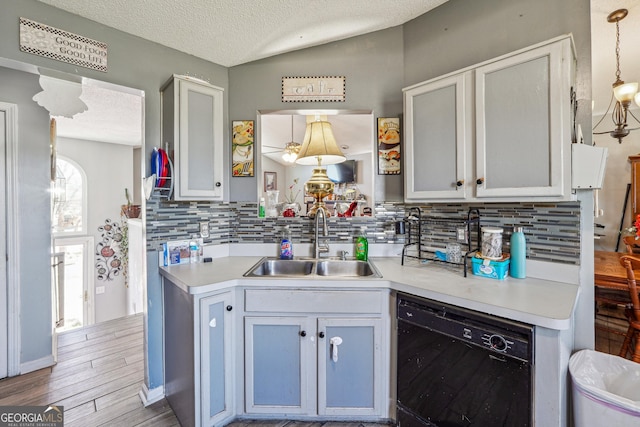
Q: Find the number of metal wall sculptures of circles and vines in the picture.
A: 1